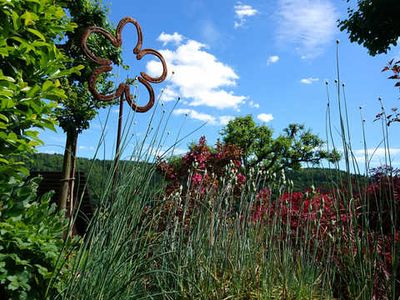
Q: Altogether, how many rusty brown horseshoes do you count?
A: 5